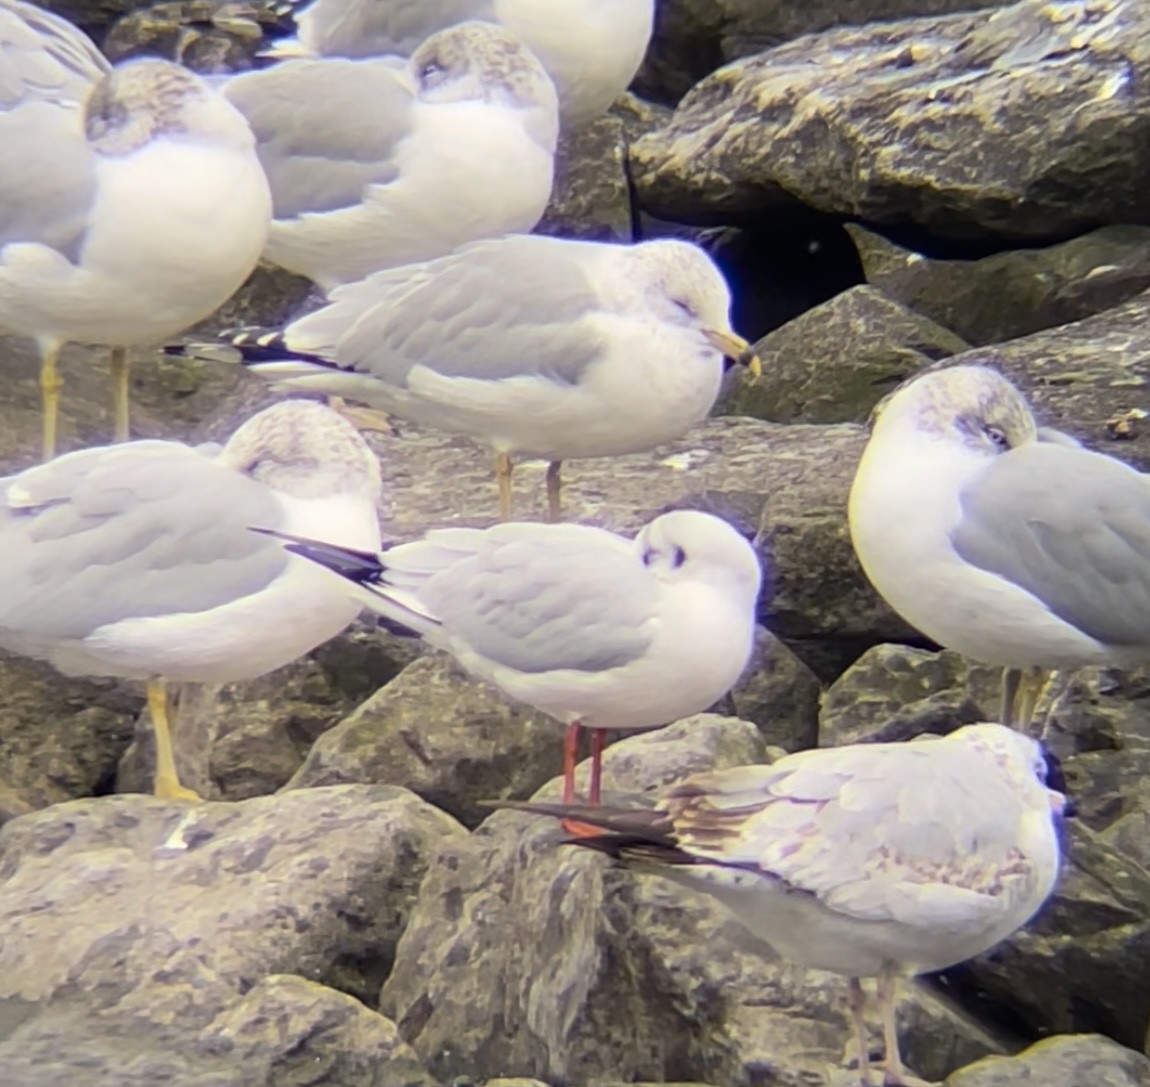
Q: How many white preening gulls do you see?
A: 5